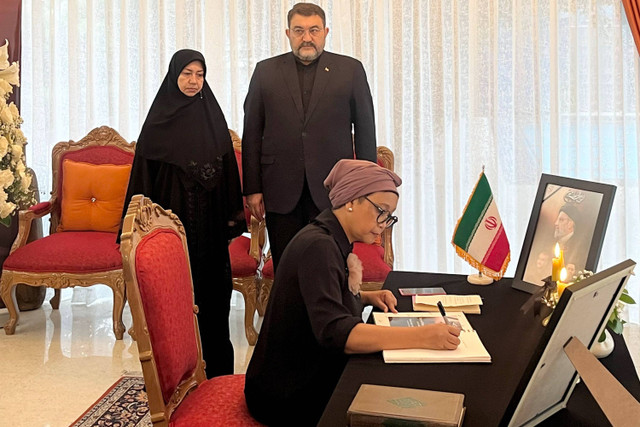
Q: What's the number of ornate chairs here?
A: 4